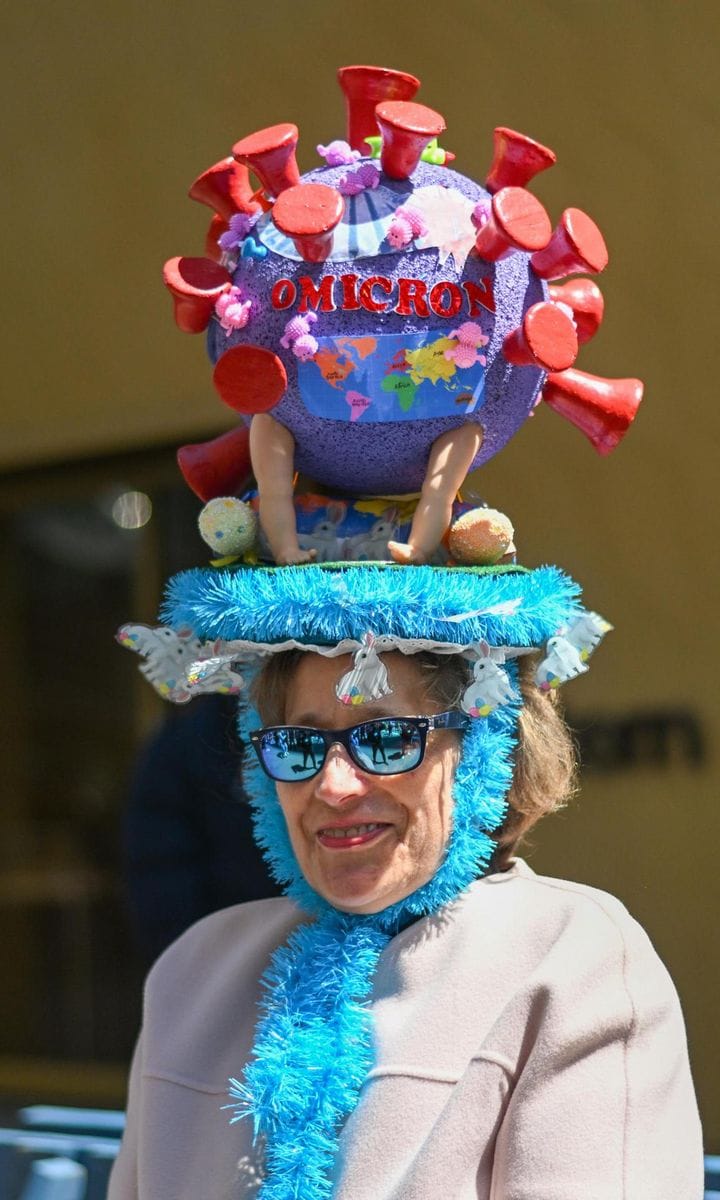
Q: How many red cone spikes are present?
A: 15